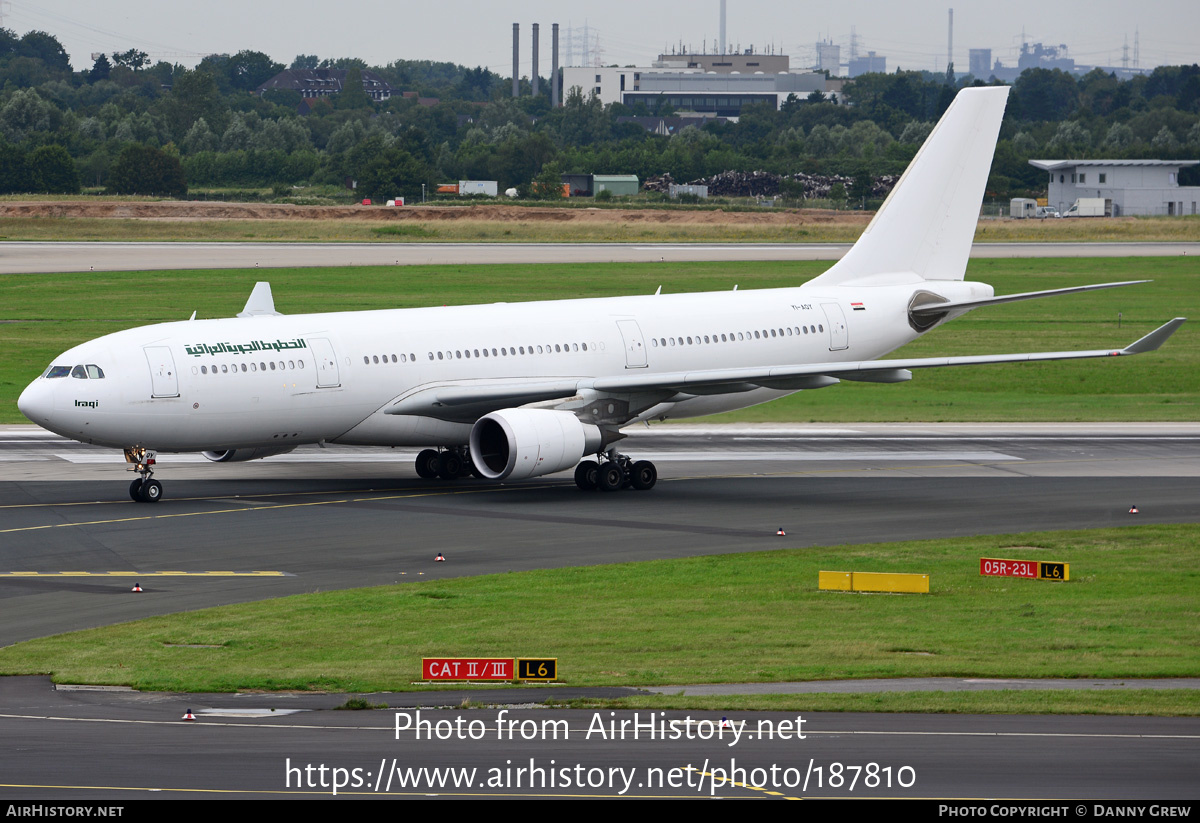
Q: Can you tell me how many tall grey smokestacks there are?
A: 3